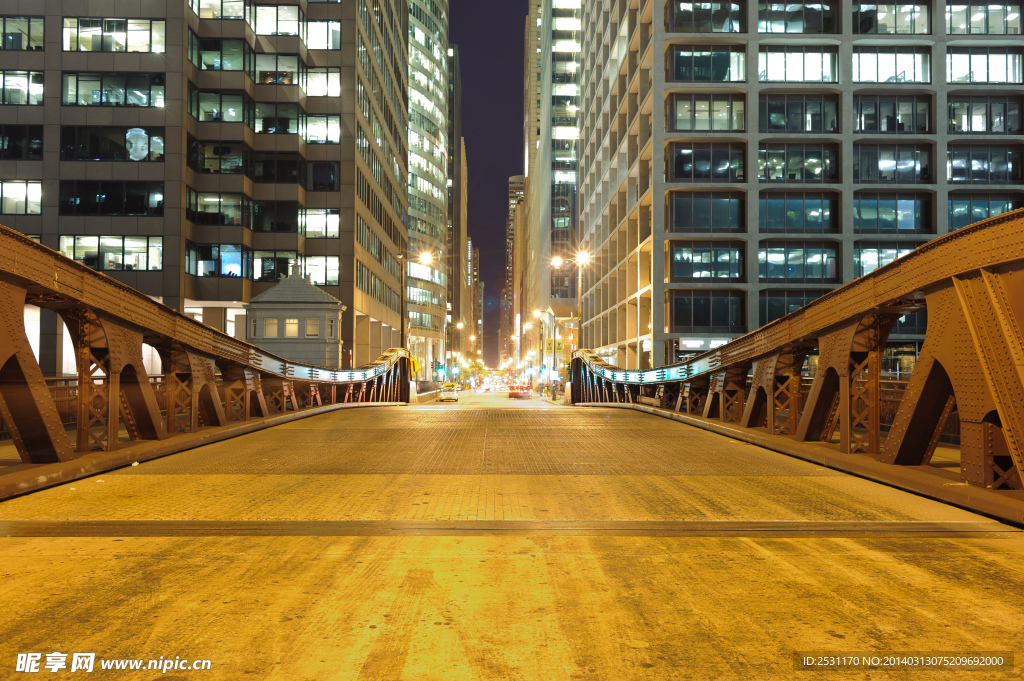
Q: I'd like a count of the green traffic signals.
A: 4